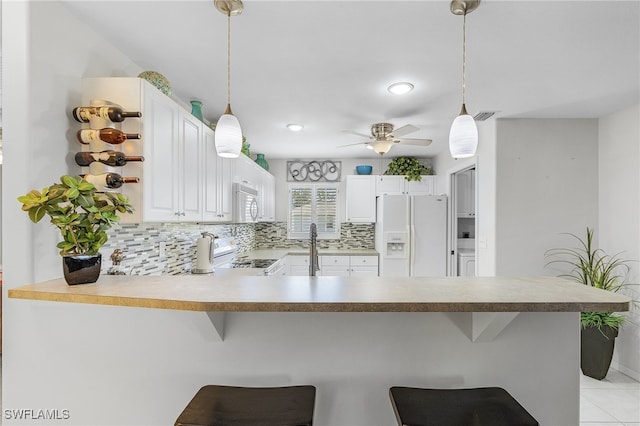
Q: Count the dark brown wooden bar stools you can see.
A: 2